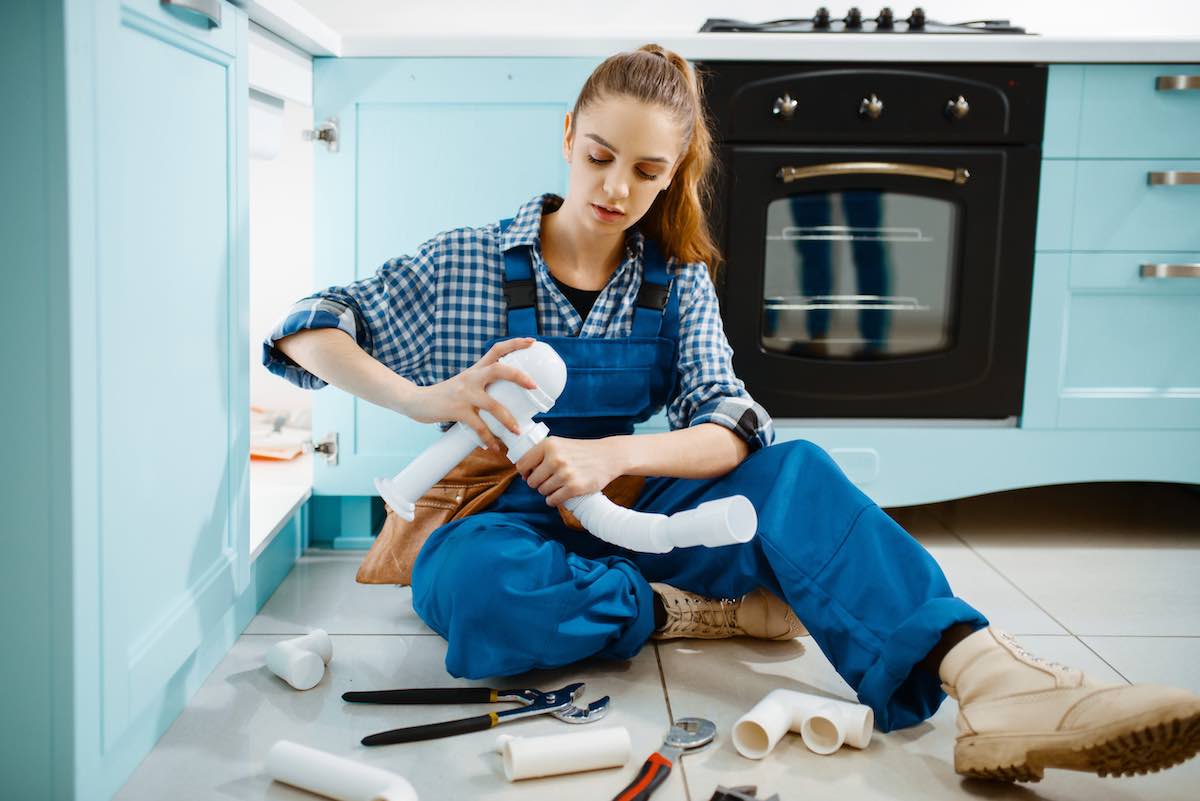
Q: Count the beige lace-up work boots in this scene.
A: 2